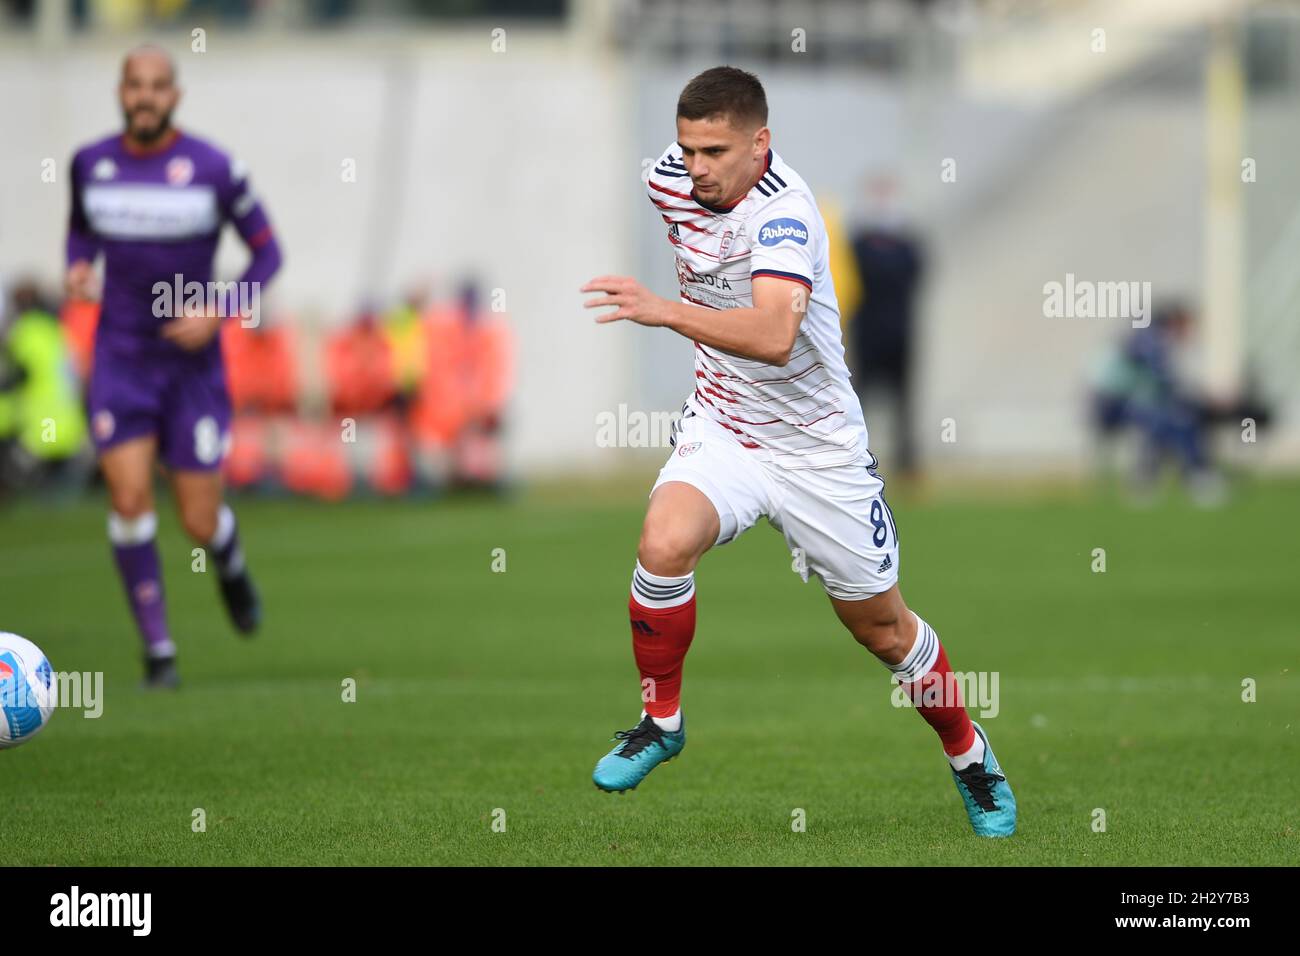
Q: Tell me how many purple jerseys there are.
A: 1